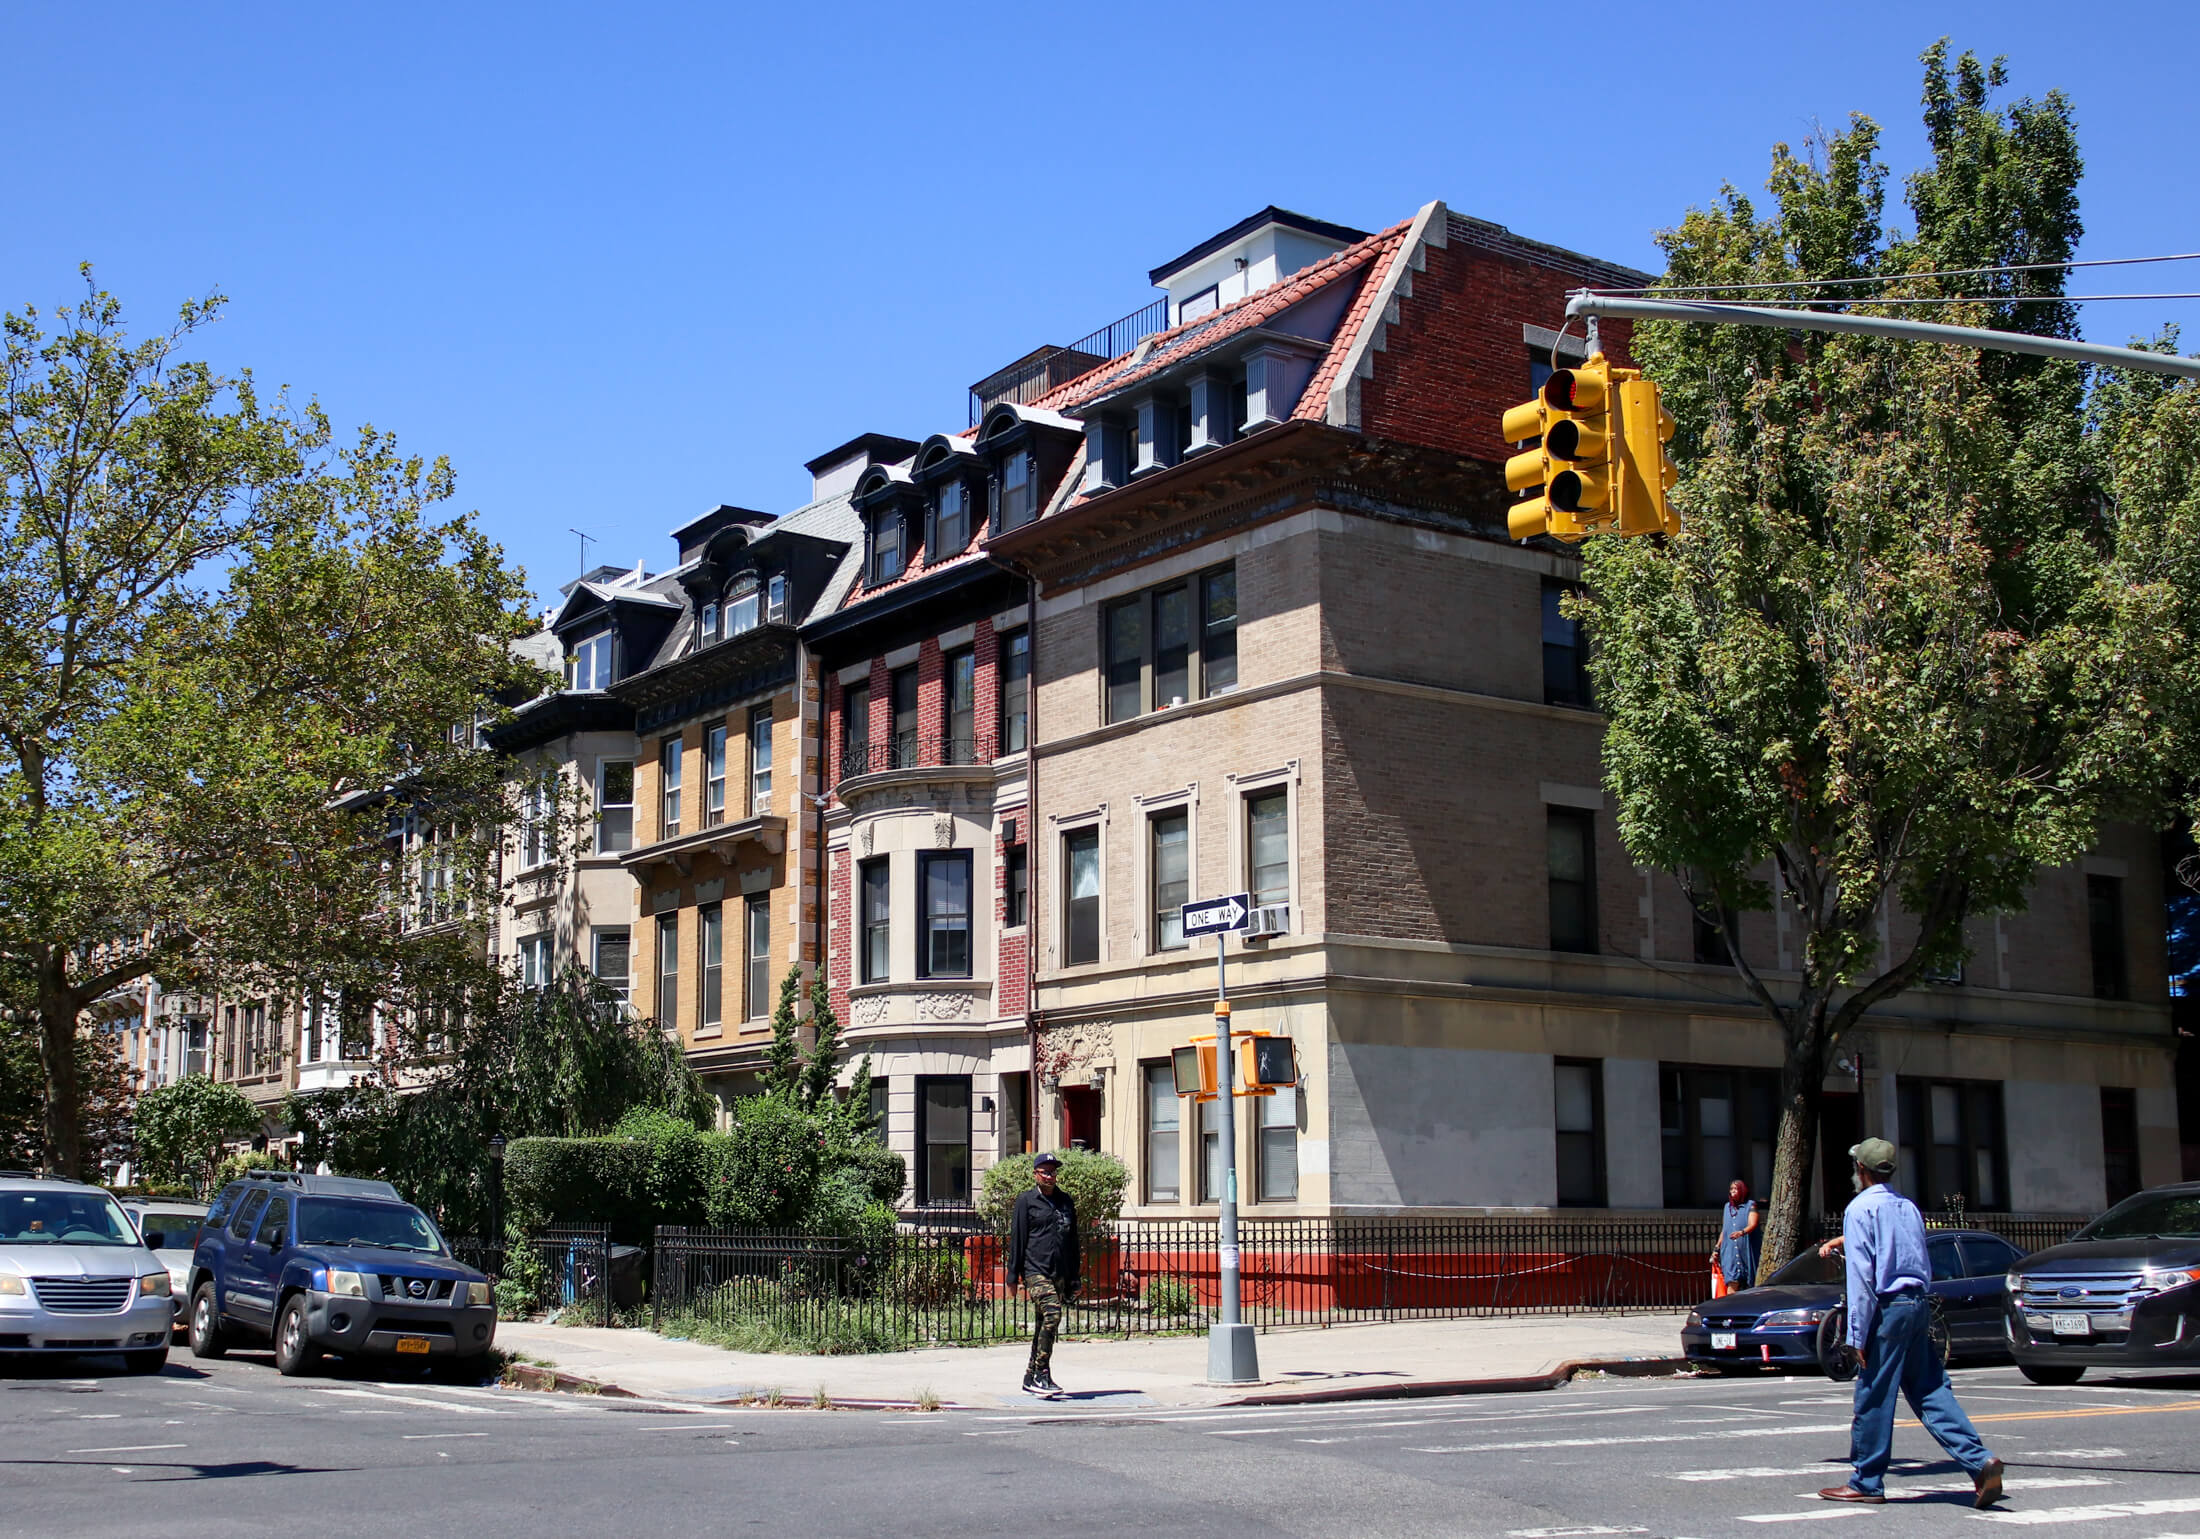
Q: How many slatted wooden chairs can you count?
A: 0